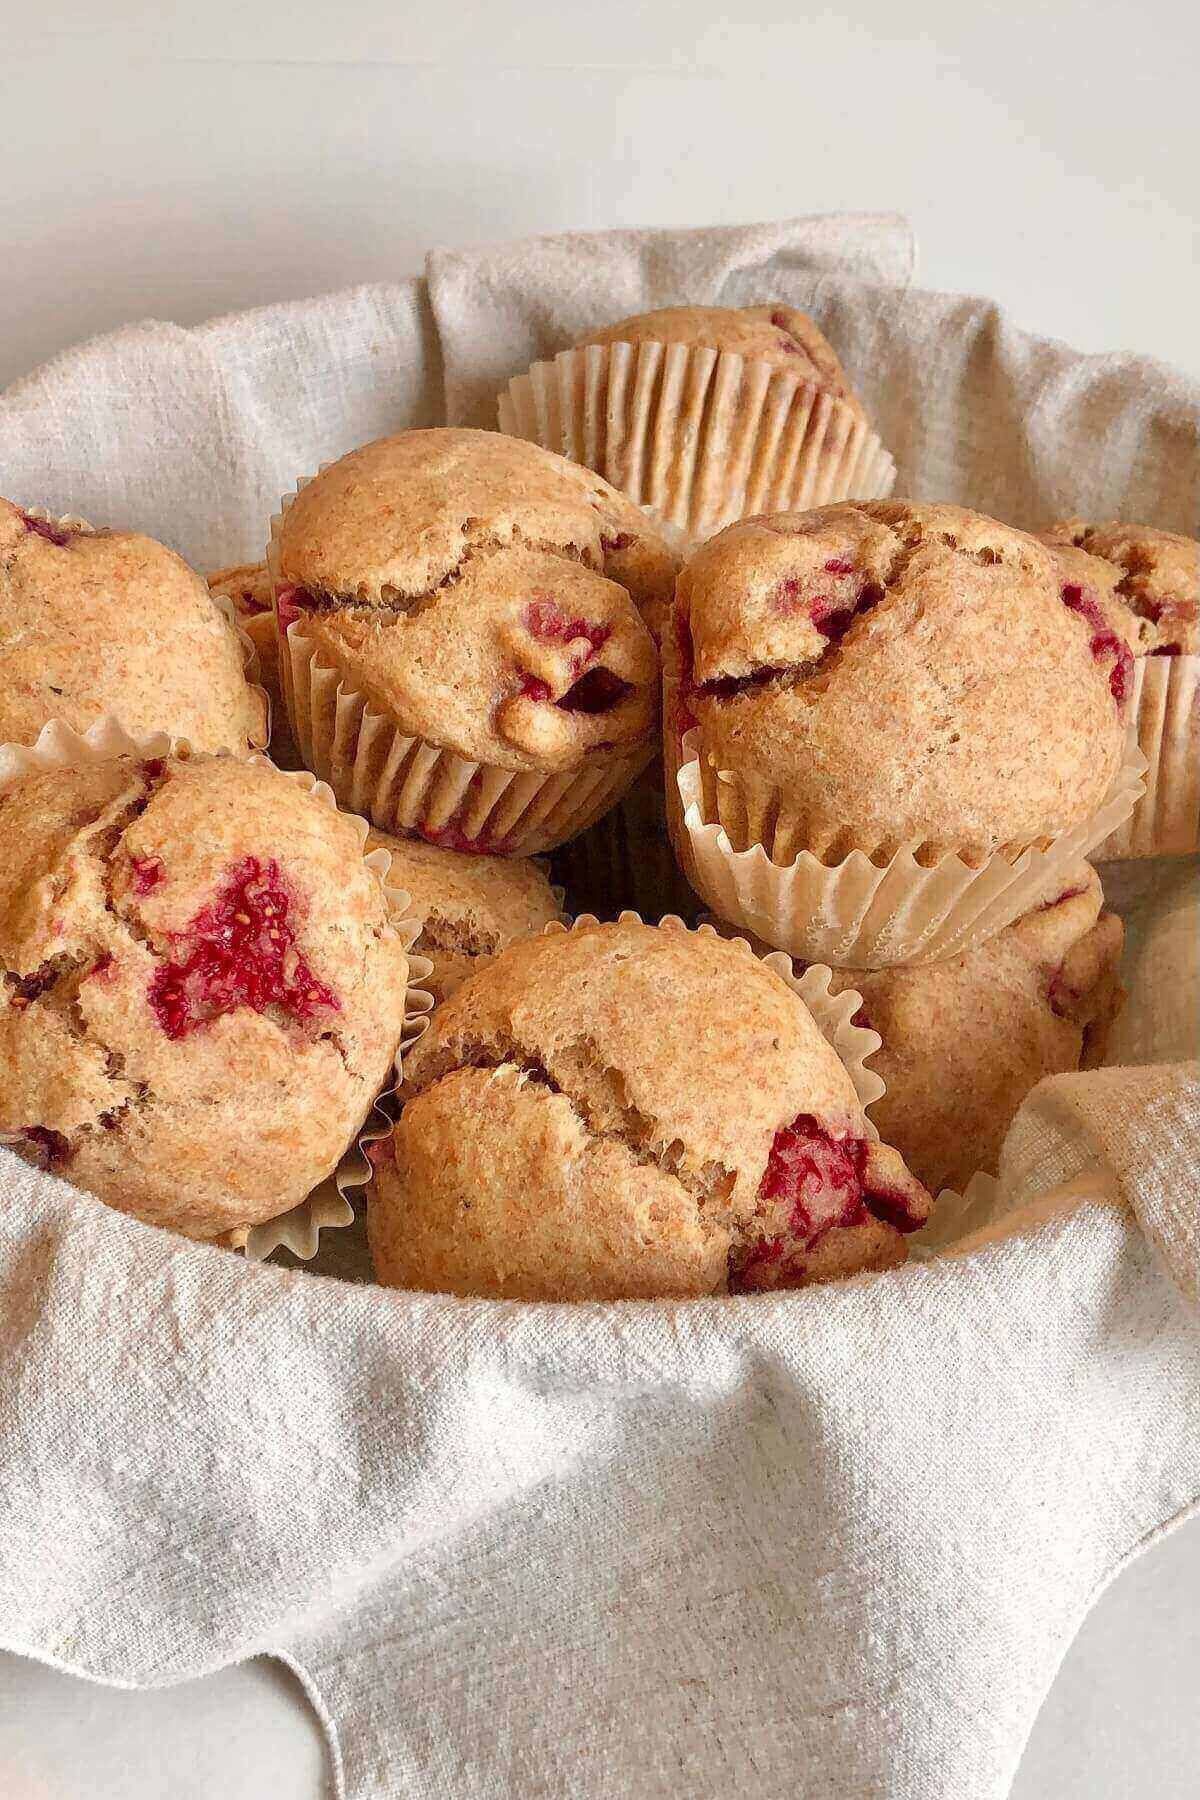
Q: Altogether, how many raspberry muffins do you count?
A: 10